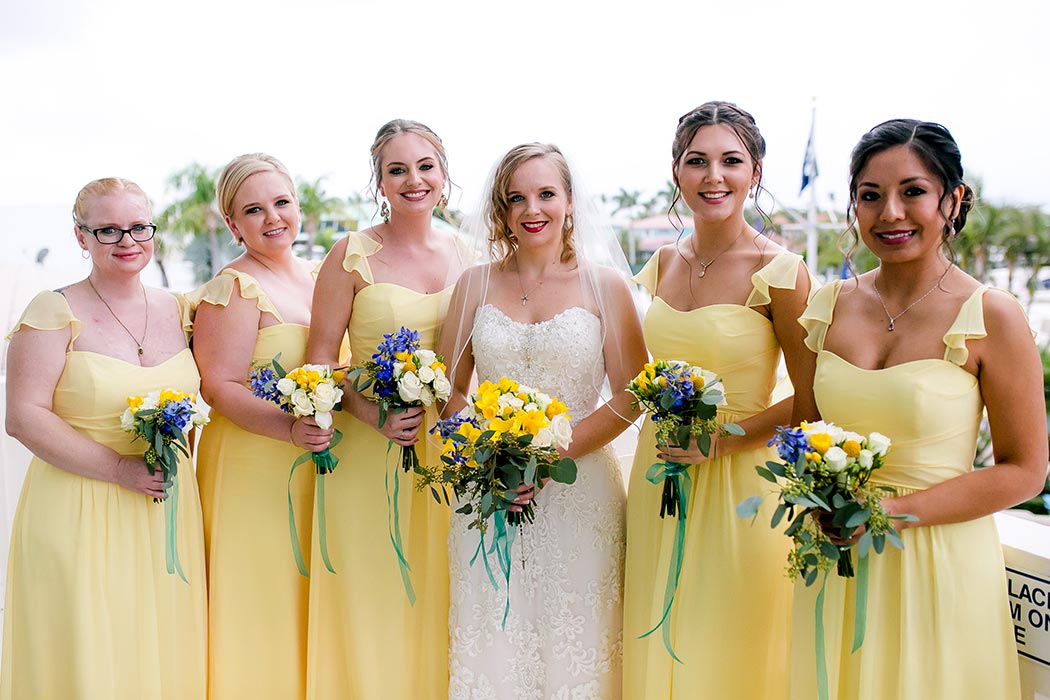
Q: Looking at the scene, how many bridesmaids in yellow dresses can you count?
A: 5